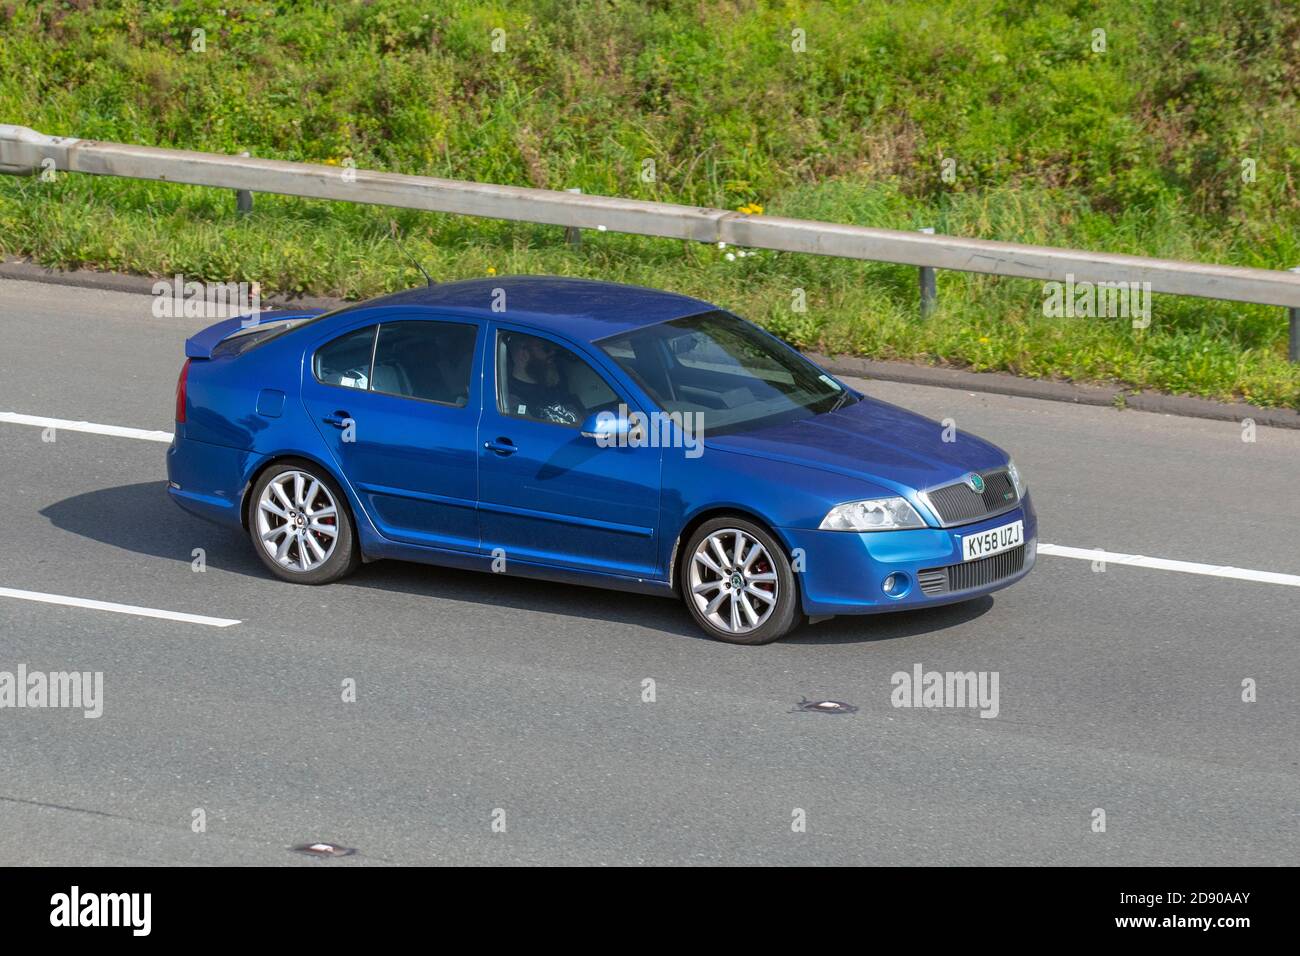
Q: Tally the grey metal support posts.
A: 4